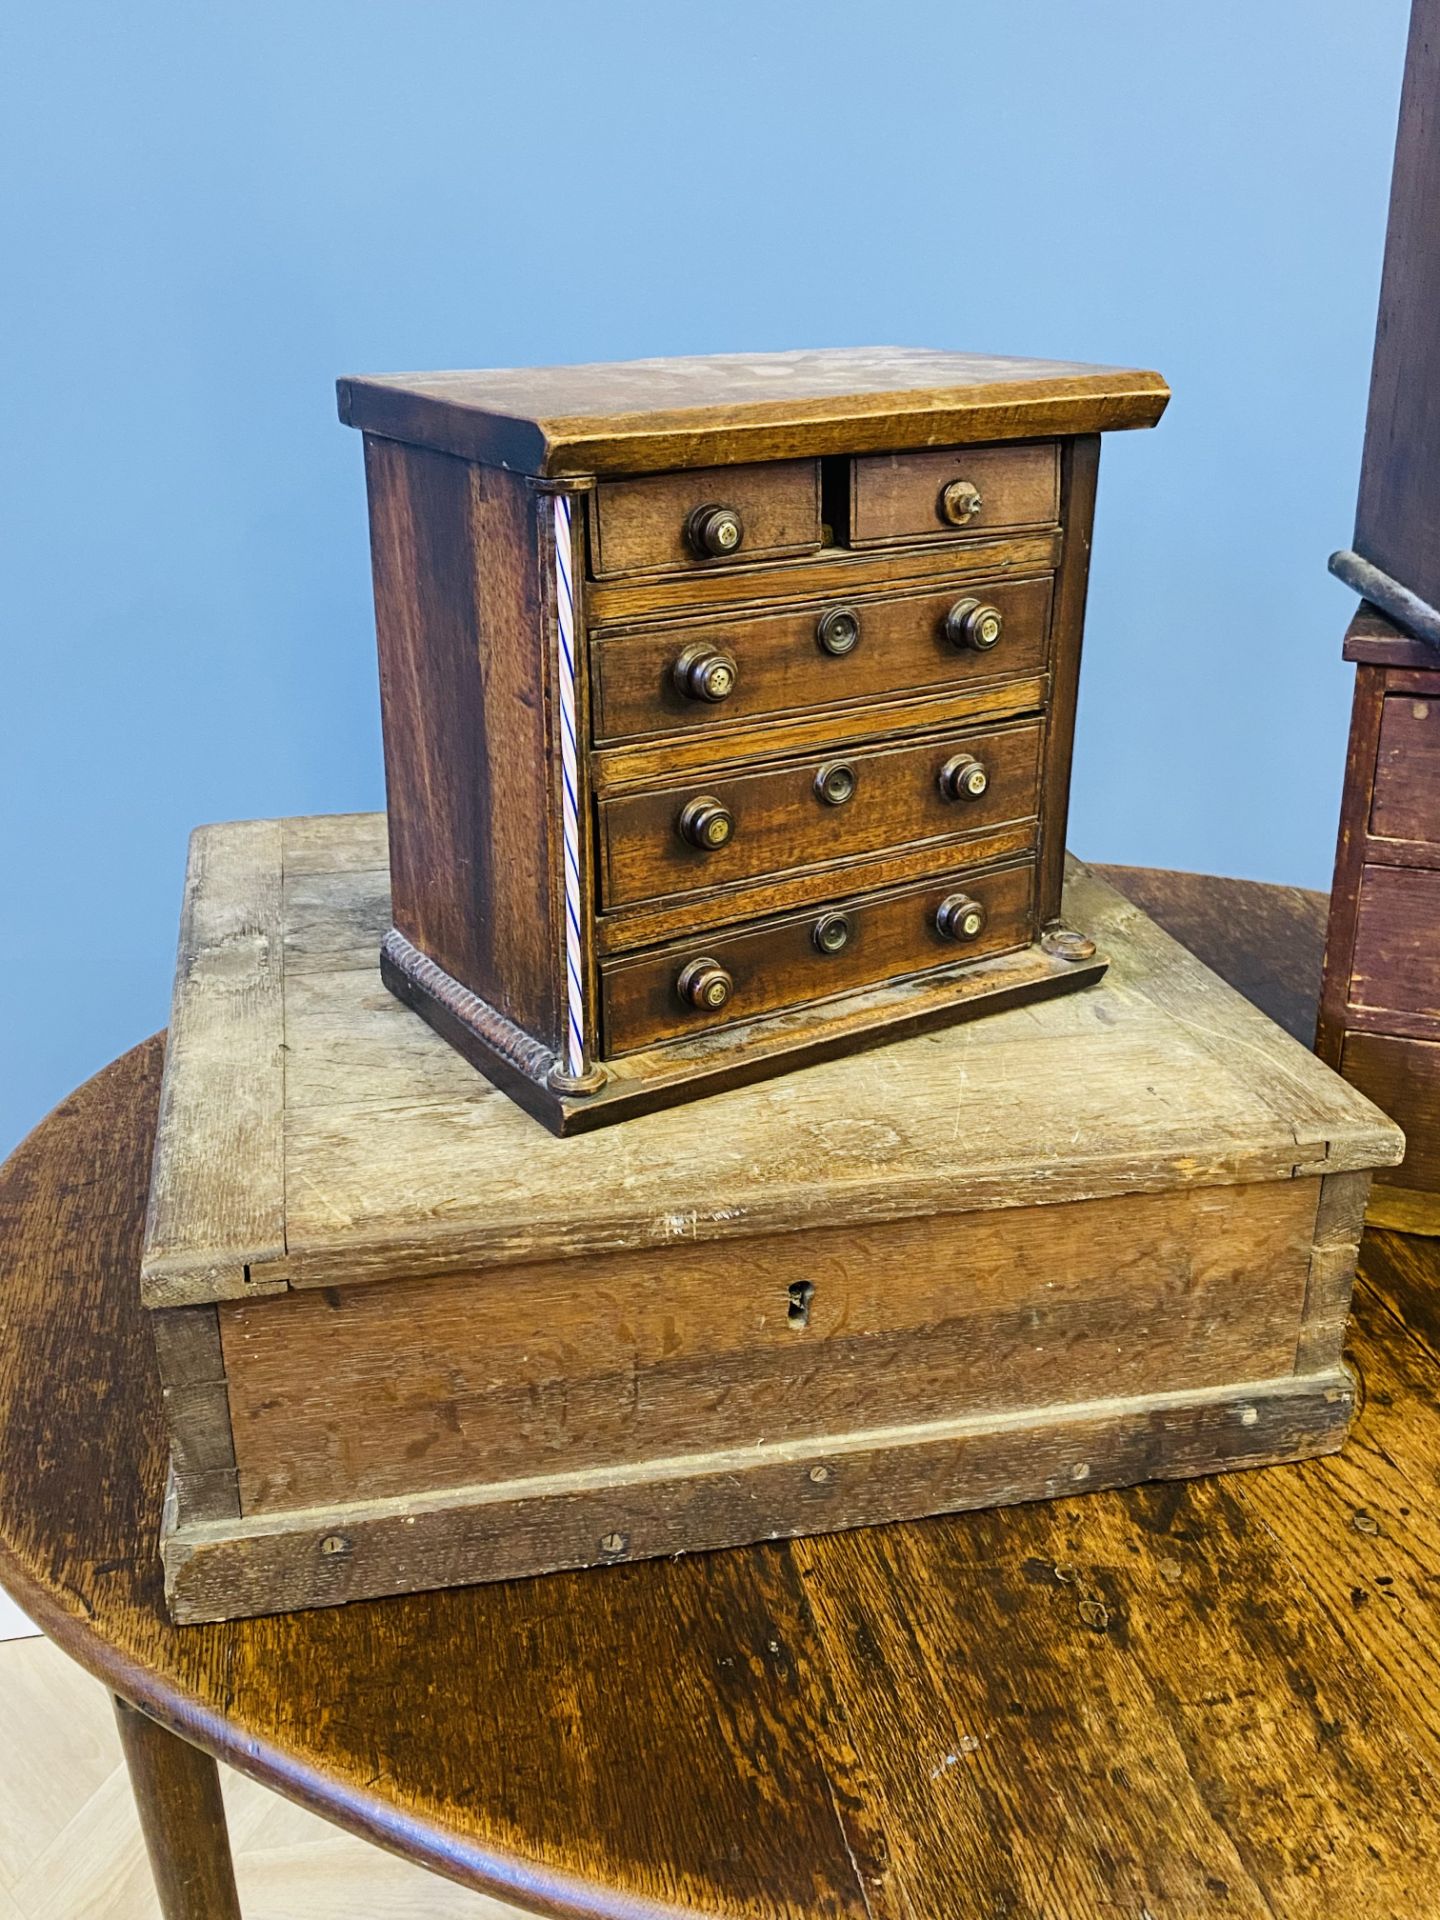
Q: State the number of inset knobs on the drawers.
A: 3